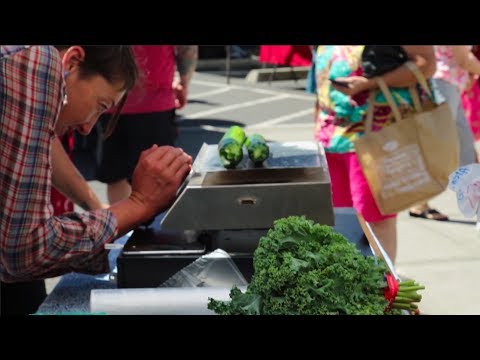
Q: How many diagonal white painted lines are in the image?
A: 3